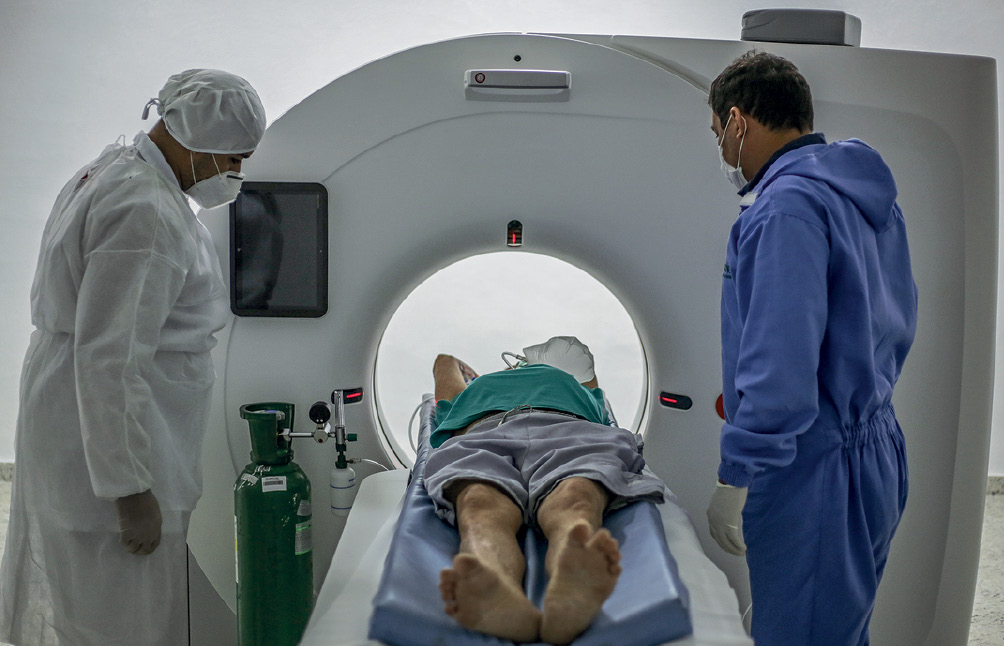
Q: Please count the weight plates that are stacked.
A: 0